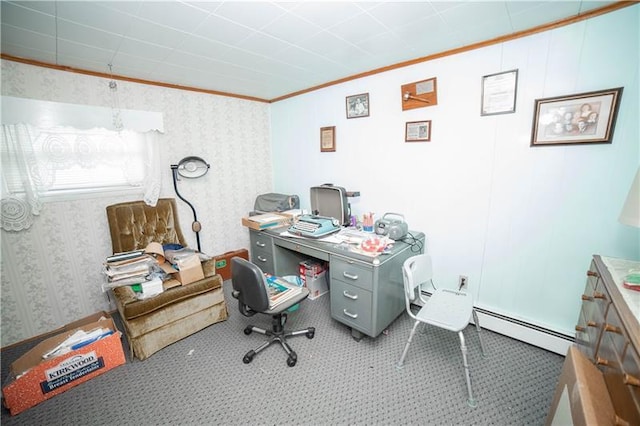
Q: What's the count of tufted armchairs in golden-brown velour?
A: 1